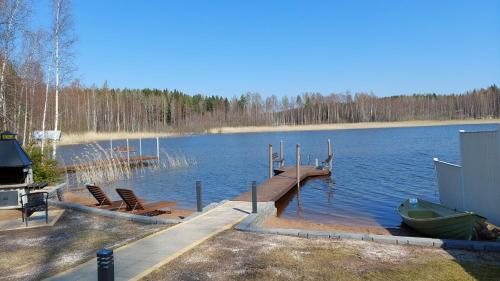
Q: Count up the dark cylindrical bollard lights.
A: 3